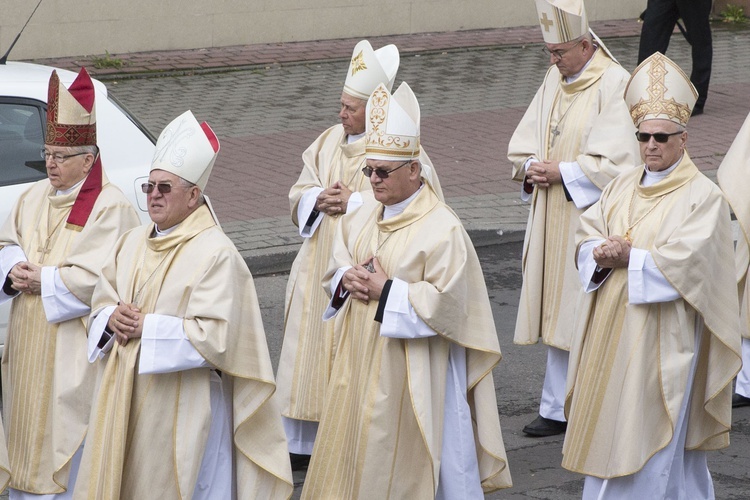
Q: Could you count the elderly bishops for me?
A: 6